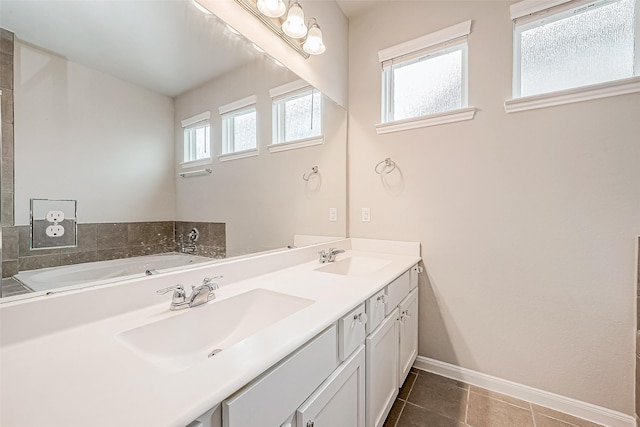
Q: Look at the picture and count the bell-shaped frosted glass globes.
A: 3